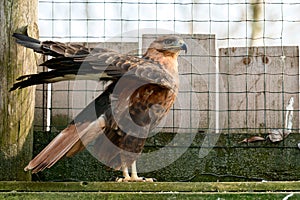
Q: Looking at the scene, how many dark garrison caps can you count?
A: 0